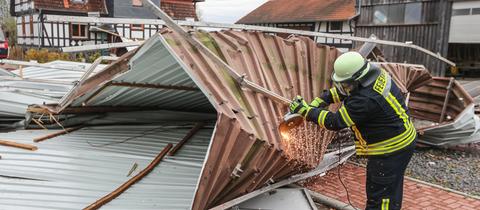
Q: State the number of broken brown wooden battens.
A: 4